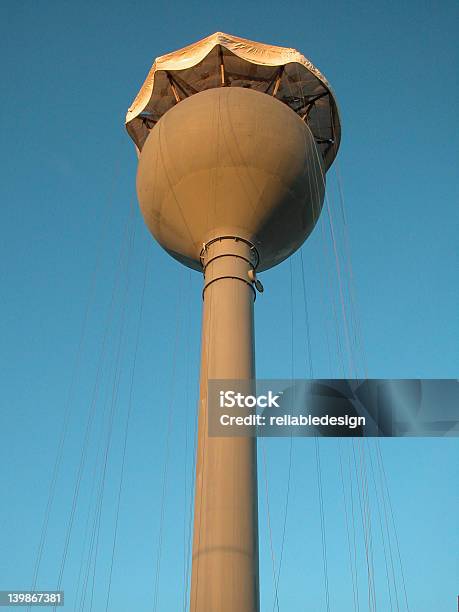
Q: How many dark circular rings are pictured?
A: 3